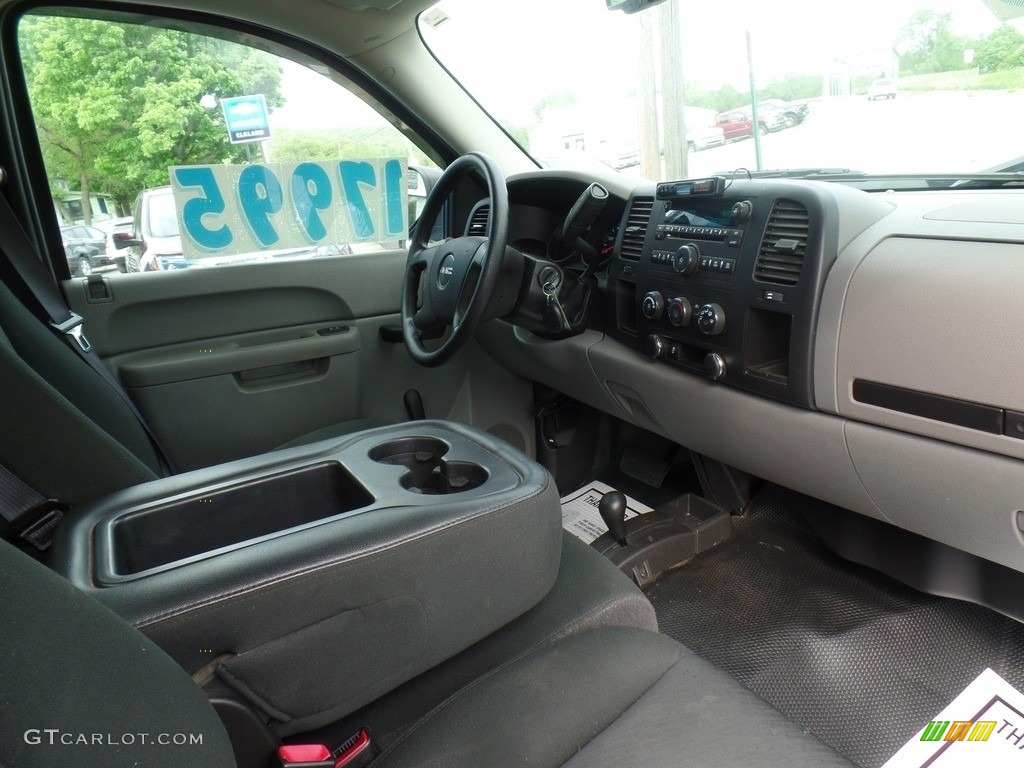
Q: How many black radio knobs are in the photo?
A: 2